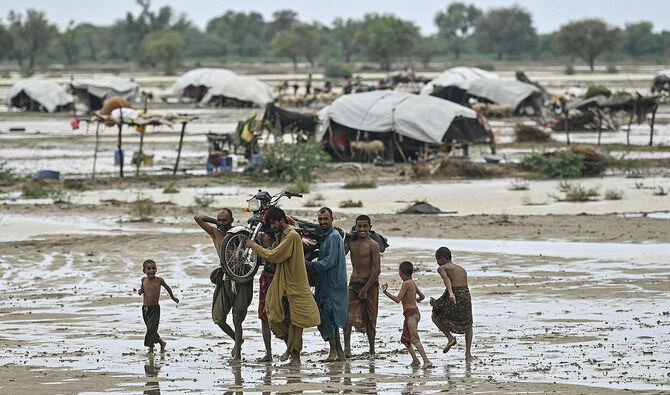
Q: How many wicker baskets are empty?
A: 0